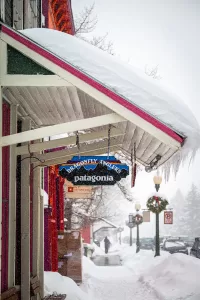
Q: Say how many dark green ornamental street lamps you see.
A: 2